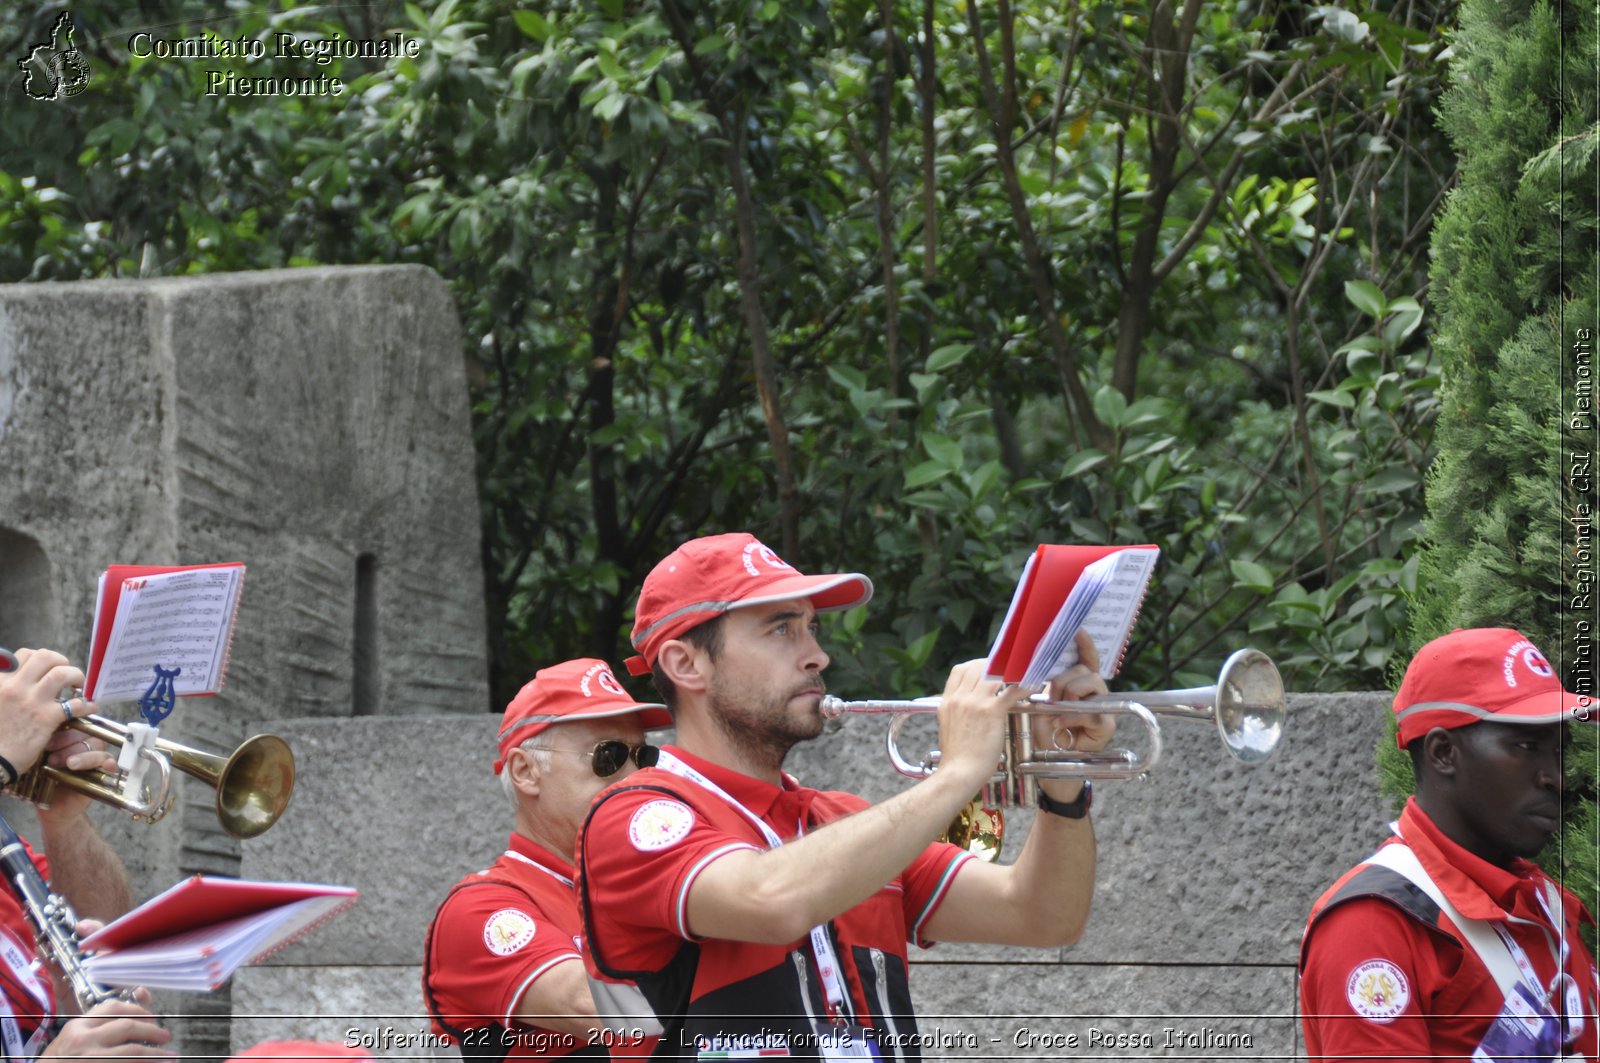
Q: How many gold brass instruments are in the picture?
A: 2